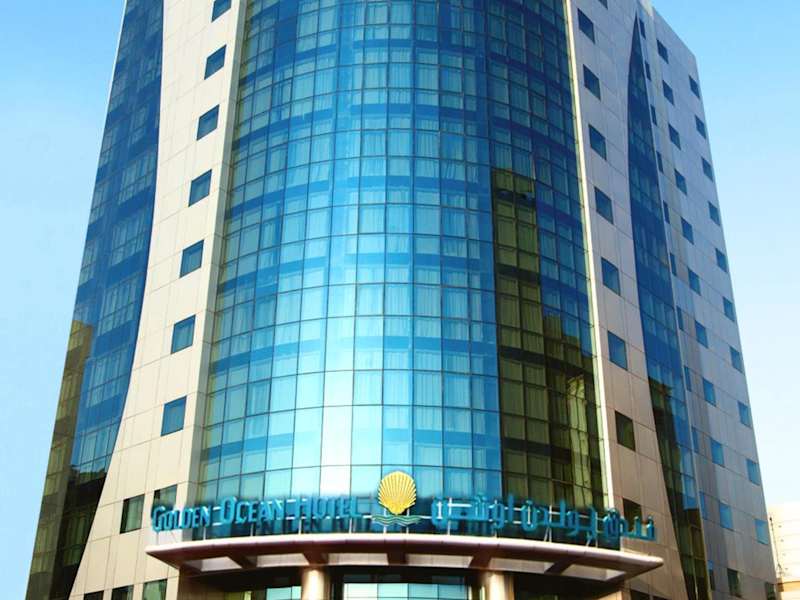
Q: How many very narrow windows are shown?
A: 11